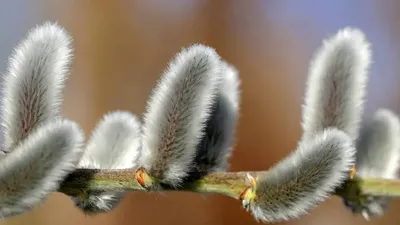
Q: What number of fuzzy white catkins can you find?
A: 8